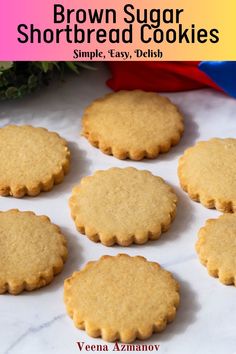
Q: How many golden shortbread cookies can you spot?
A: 7